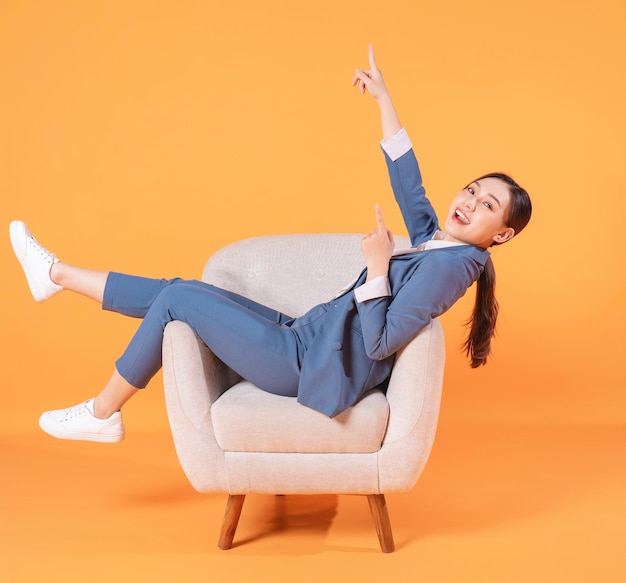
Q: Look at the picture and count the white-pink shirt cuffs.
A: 2